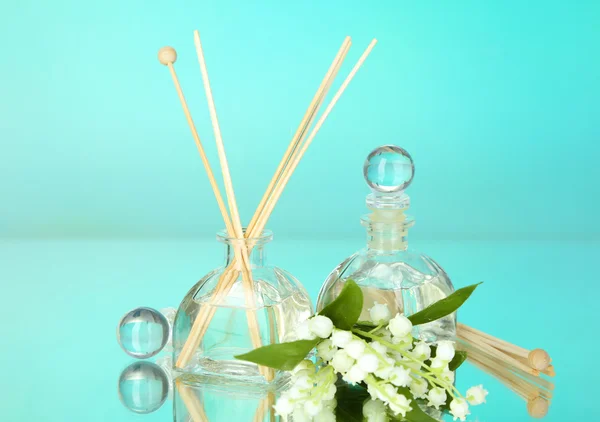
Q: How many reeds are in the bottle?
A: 5